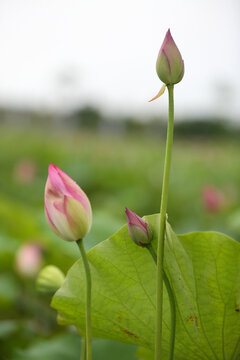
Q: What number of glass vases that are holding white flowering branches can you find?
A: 0